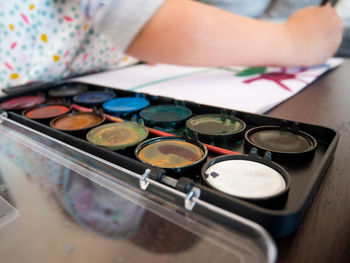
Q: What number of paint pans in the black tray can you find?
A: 12